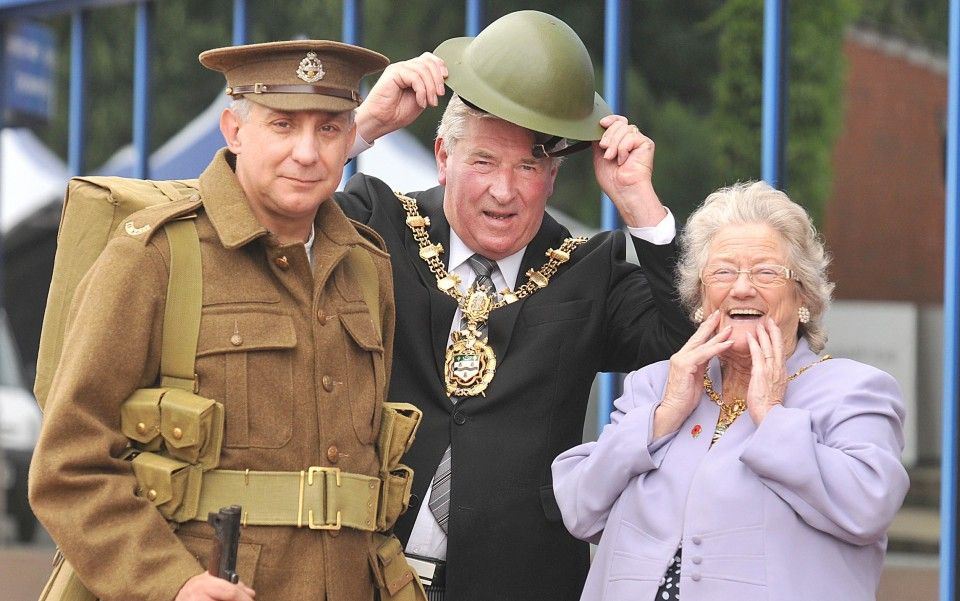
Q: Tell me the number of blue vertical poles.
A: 8